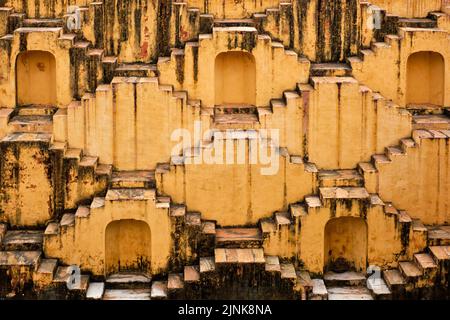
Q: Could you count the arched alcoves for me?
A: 5